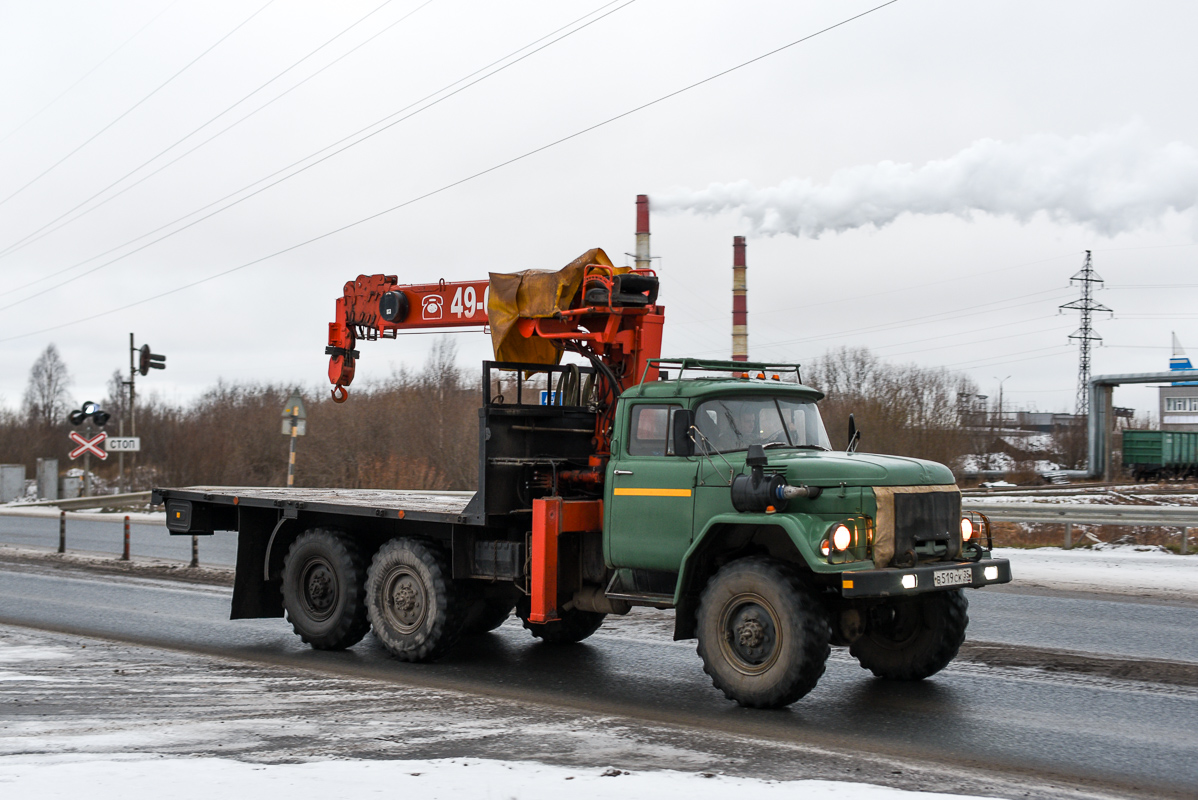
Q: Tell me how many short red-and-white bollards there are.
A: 3